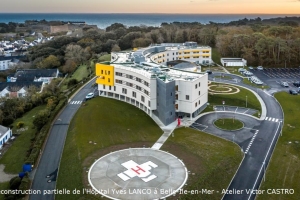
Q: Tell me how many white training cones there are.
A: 0